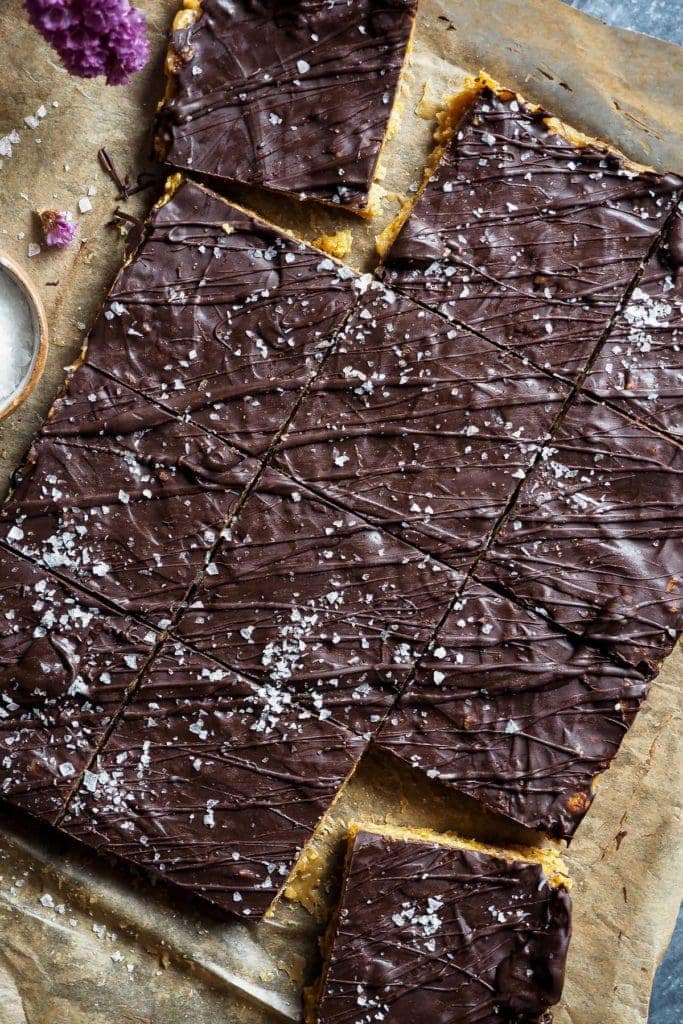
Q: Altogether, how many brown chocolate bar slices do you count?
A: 12